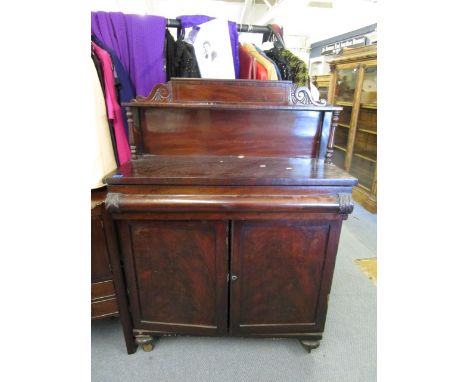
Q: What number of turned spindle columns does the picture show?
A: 2